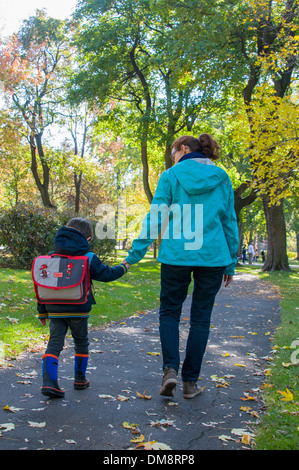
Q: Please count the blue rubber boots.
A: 2